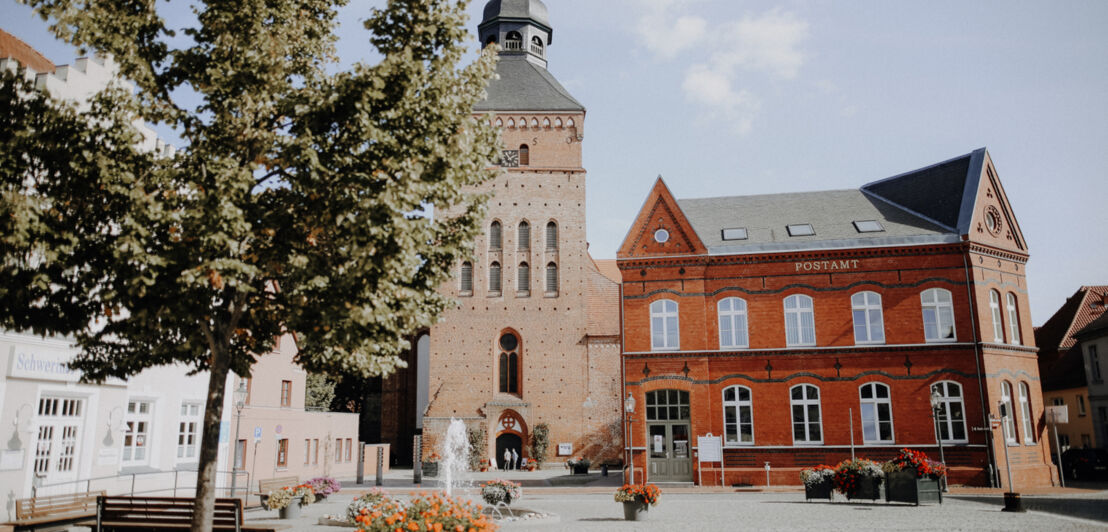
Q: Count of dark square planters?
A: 3